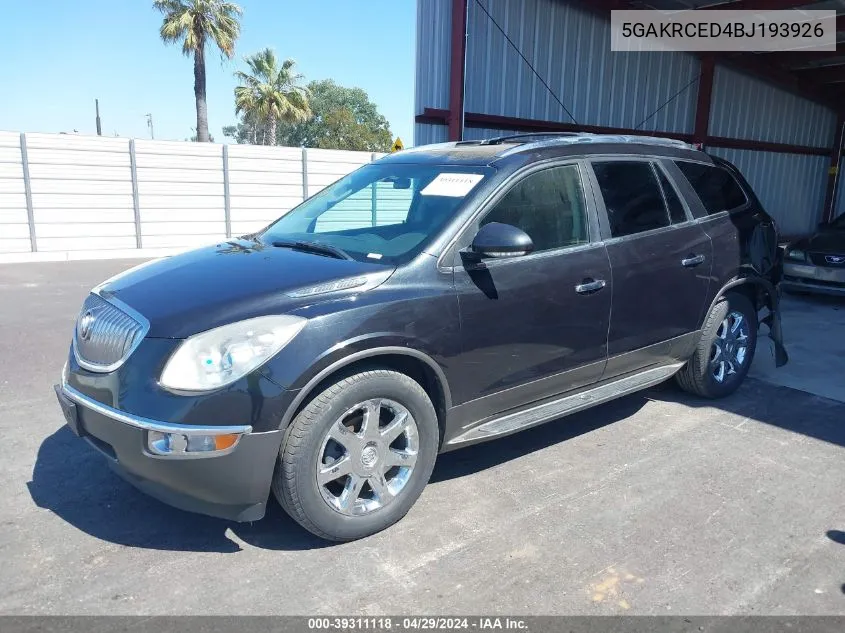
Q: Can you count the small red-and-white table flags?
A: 0